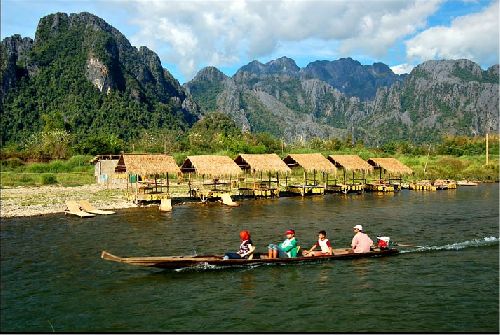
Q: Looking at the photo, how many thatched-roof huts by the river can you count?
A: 6